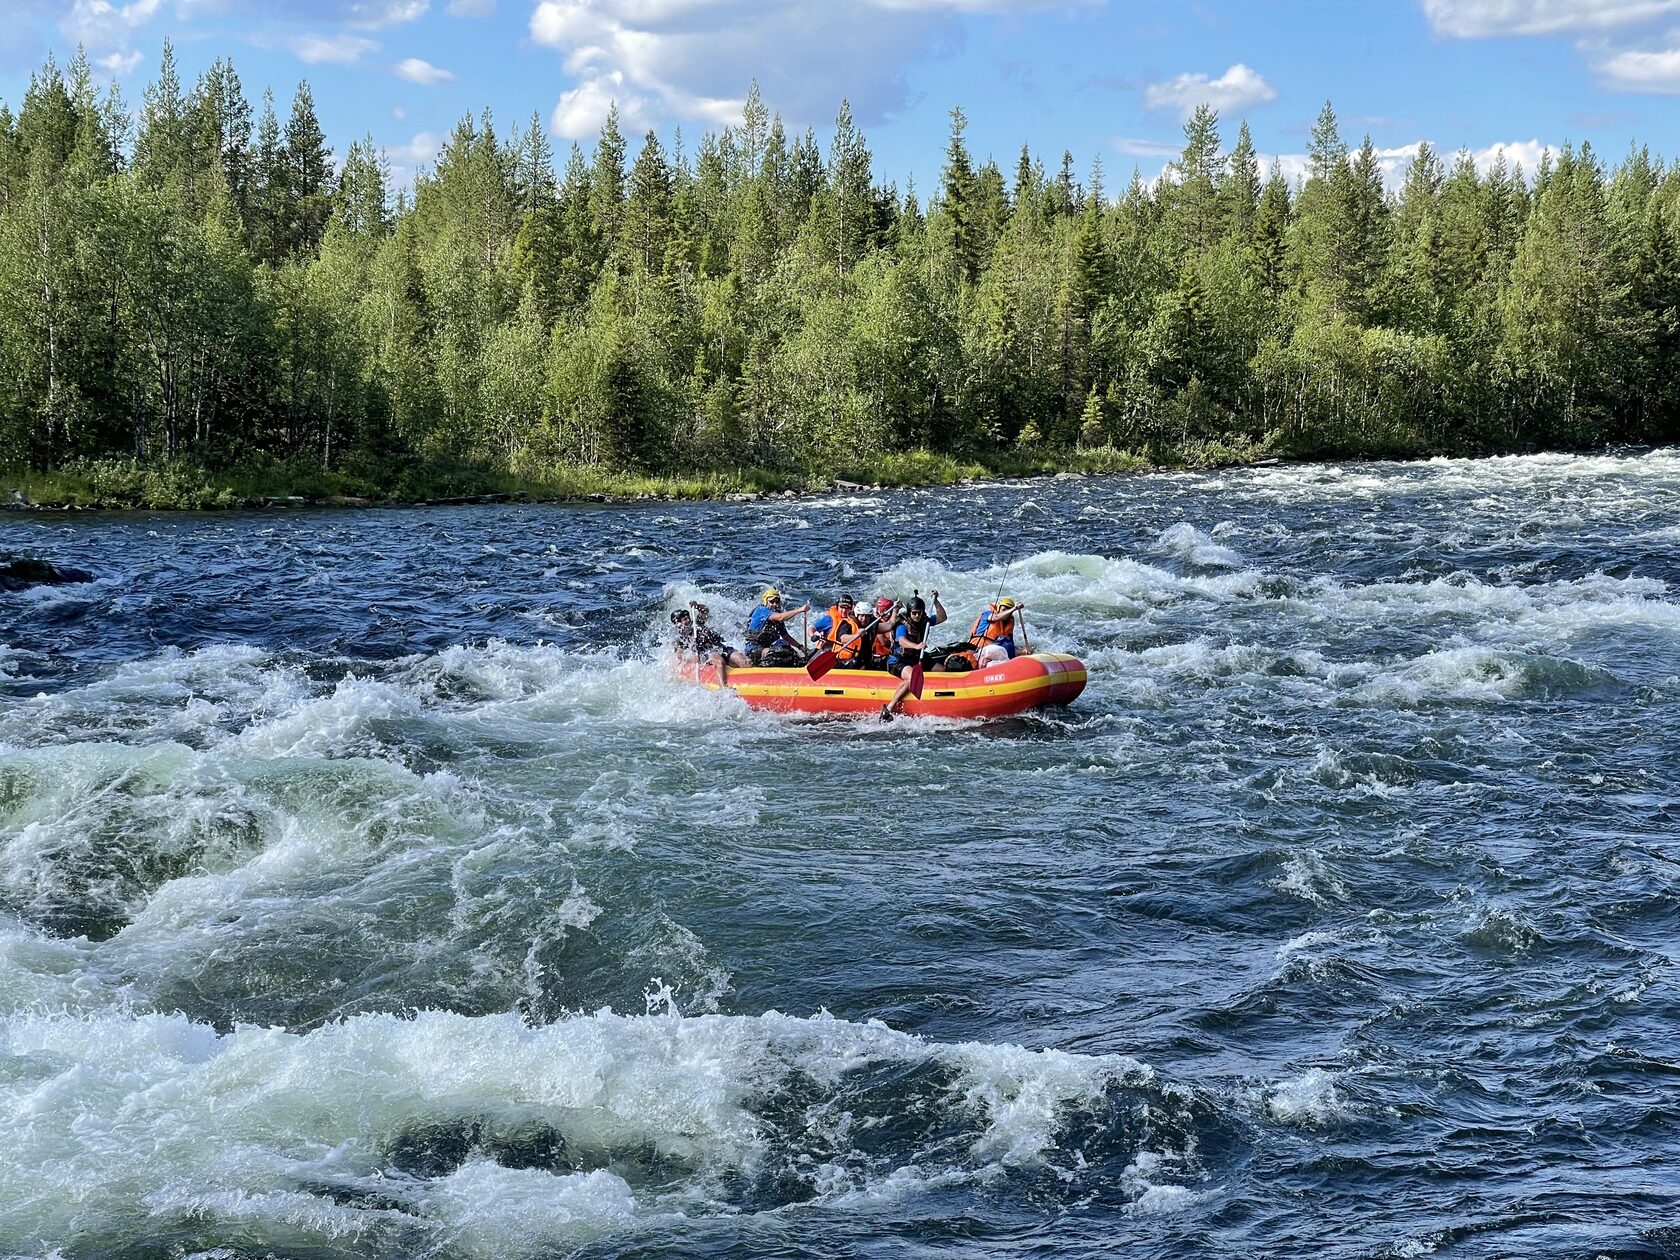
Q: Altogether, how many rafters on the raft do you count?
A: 7